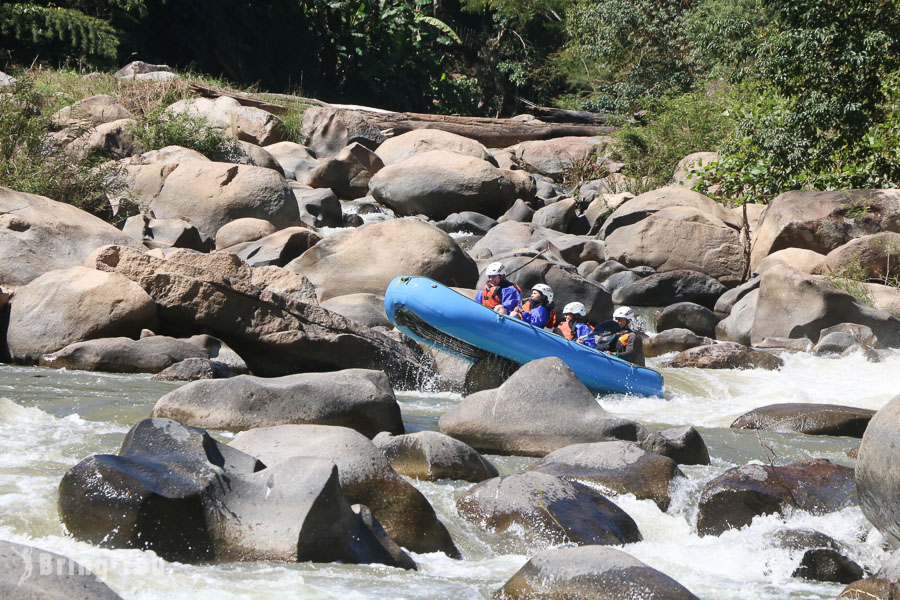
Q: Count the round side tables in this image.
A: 0